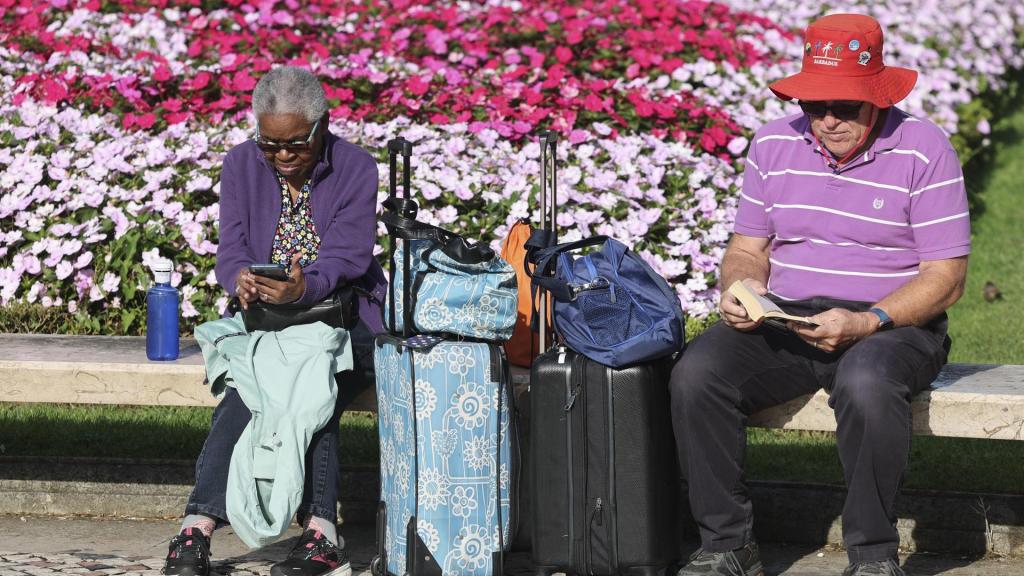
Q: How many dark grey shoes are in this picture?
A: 2